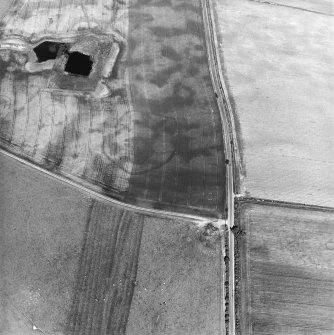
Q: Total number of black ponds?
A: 2